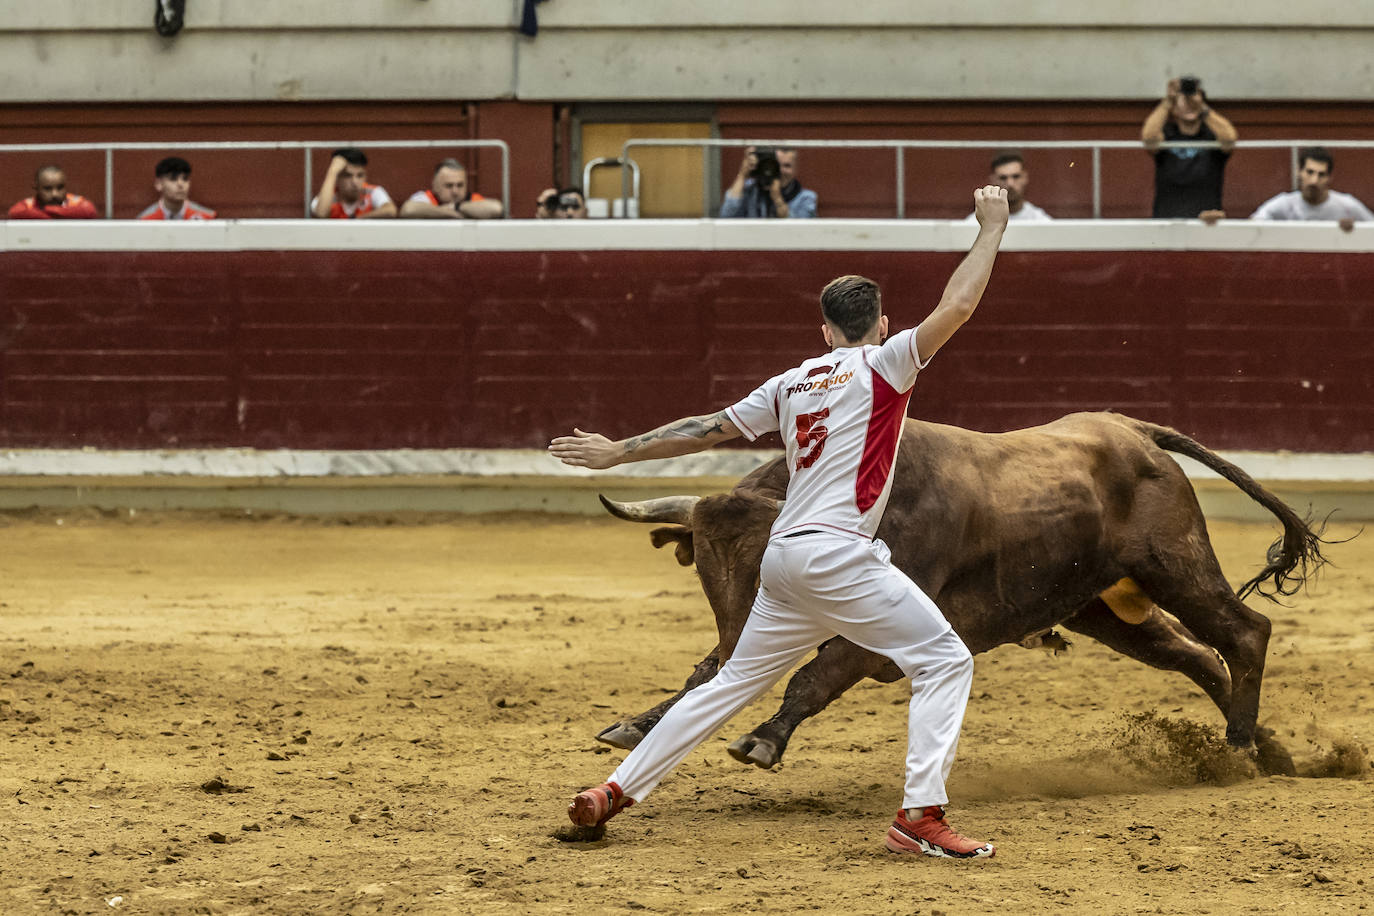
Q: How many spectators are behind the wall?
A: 9